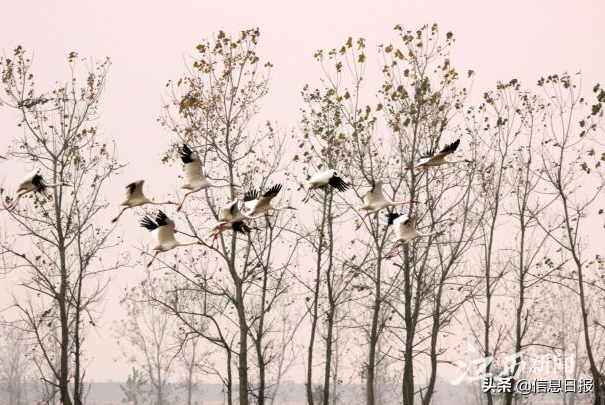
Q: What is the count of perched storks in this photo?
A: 0